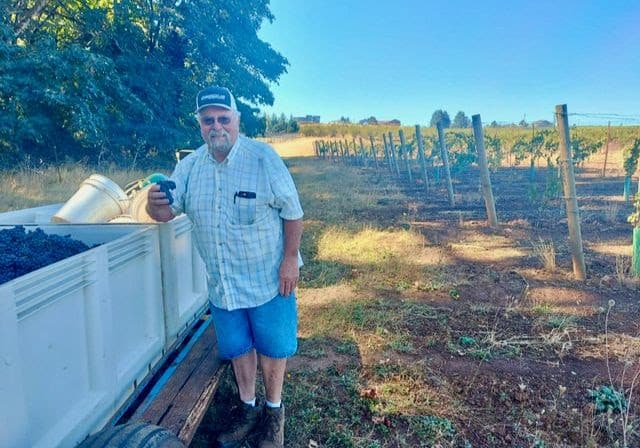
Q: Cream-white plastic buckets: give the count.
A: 2